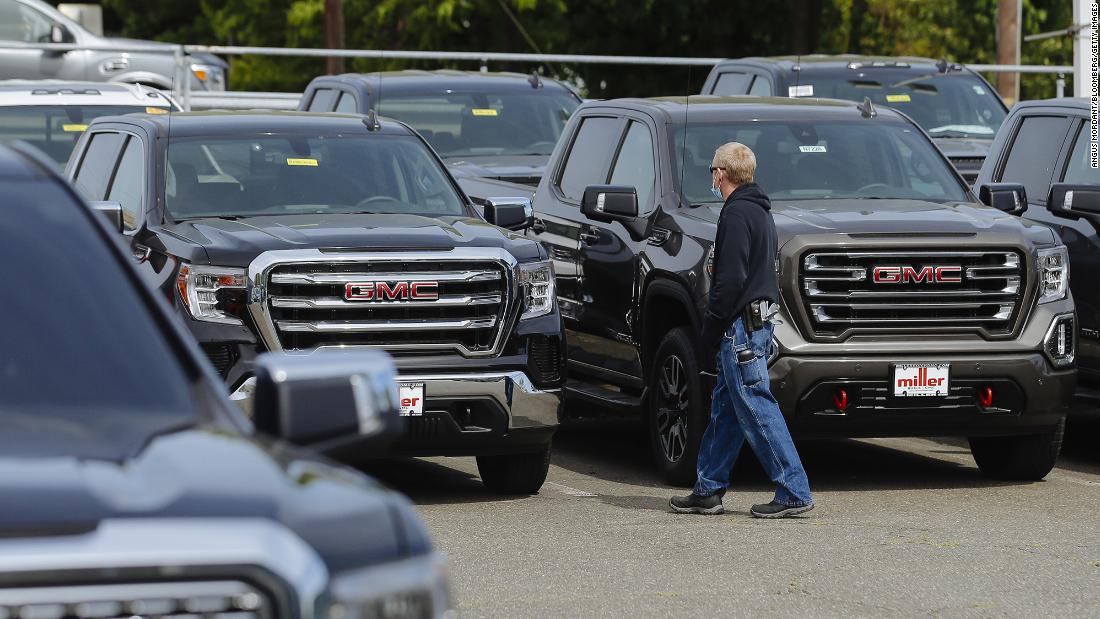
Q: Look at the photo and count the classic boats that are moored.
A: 0